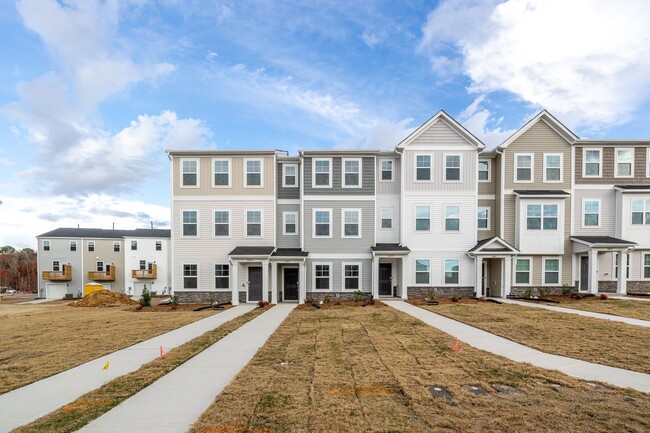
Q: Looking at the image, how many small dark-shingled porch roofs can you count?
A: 5